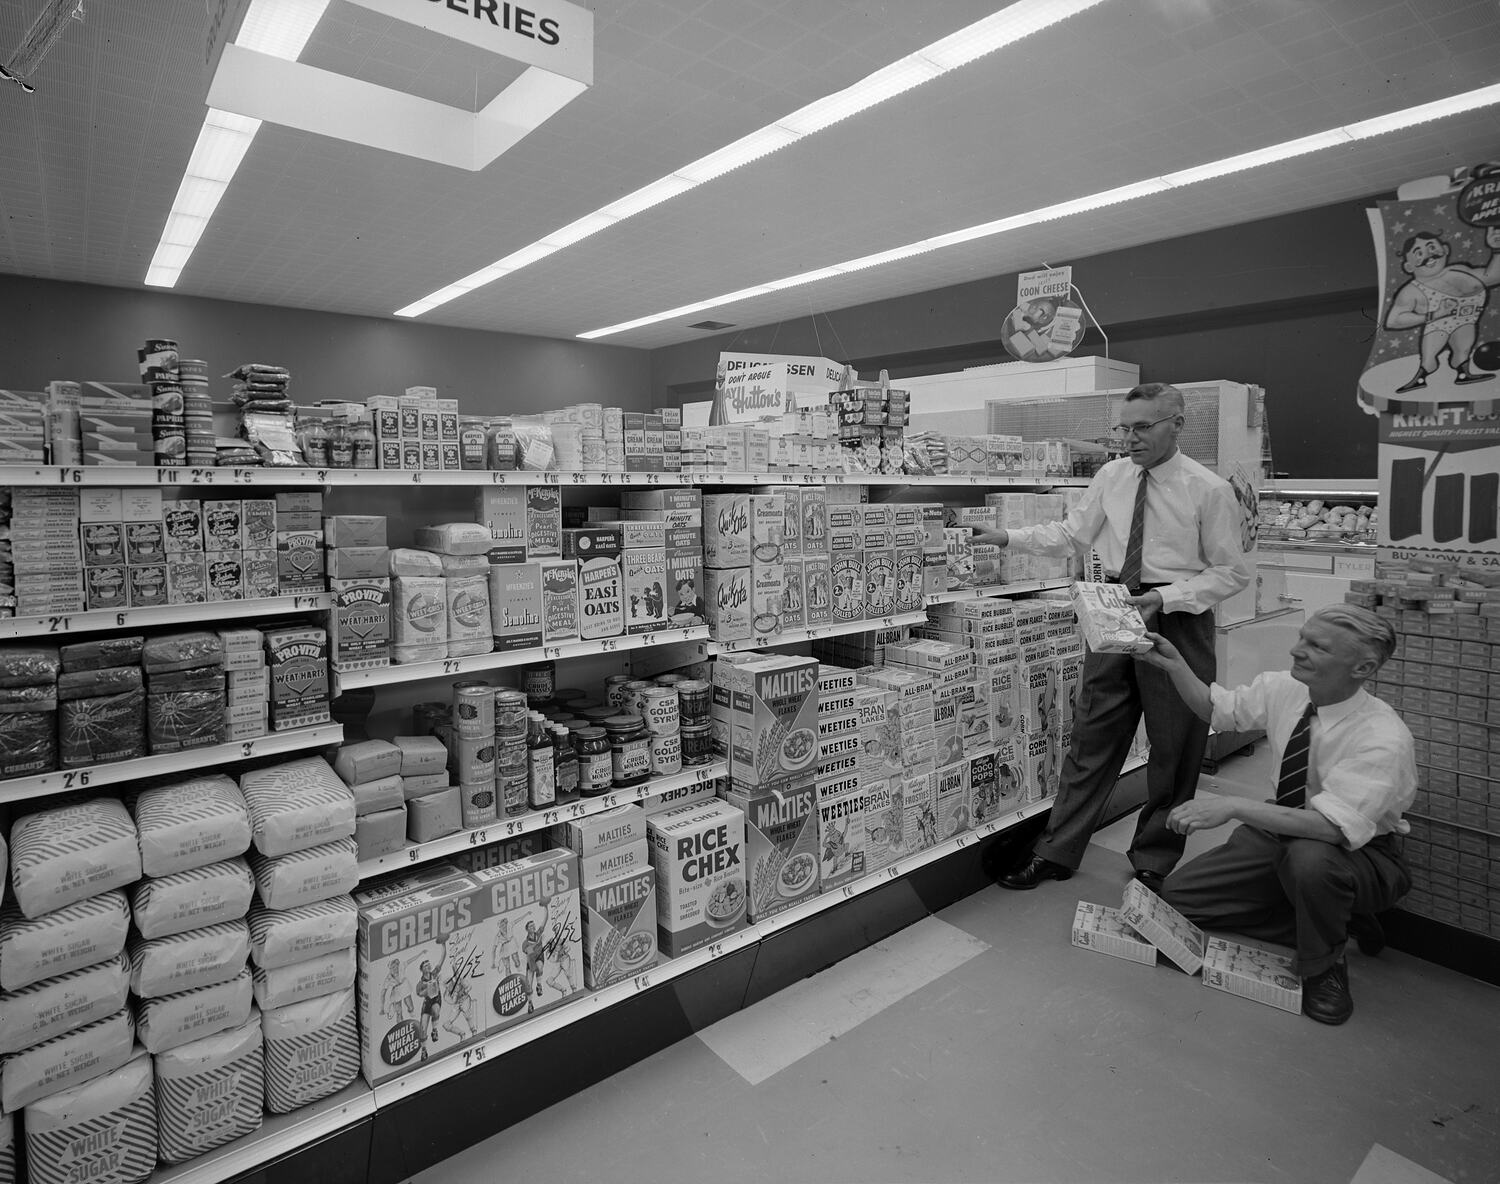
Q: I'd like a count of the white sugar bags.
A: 15